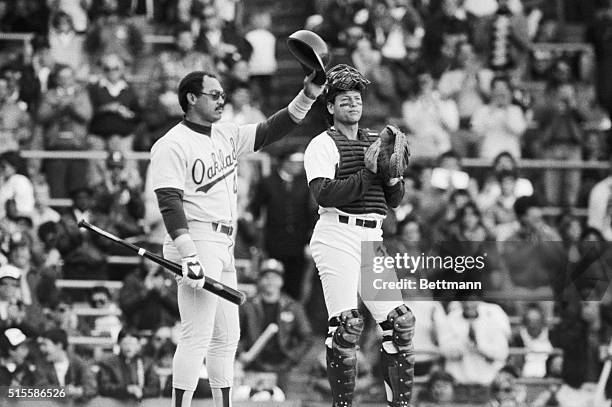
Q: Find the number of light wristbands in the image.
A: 2